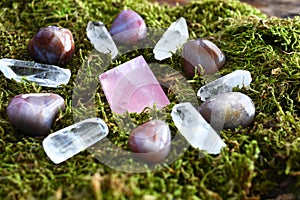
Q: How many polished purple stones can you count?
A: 6